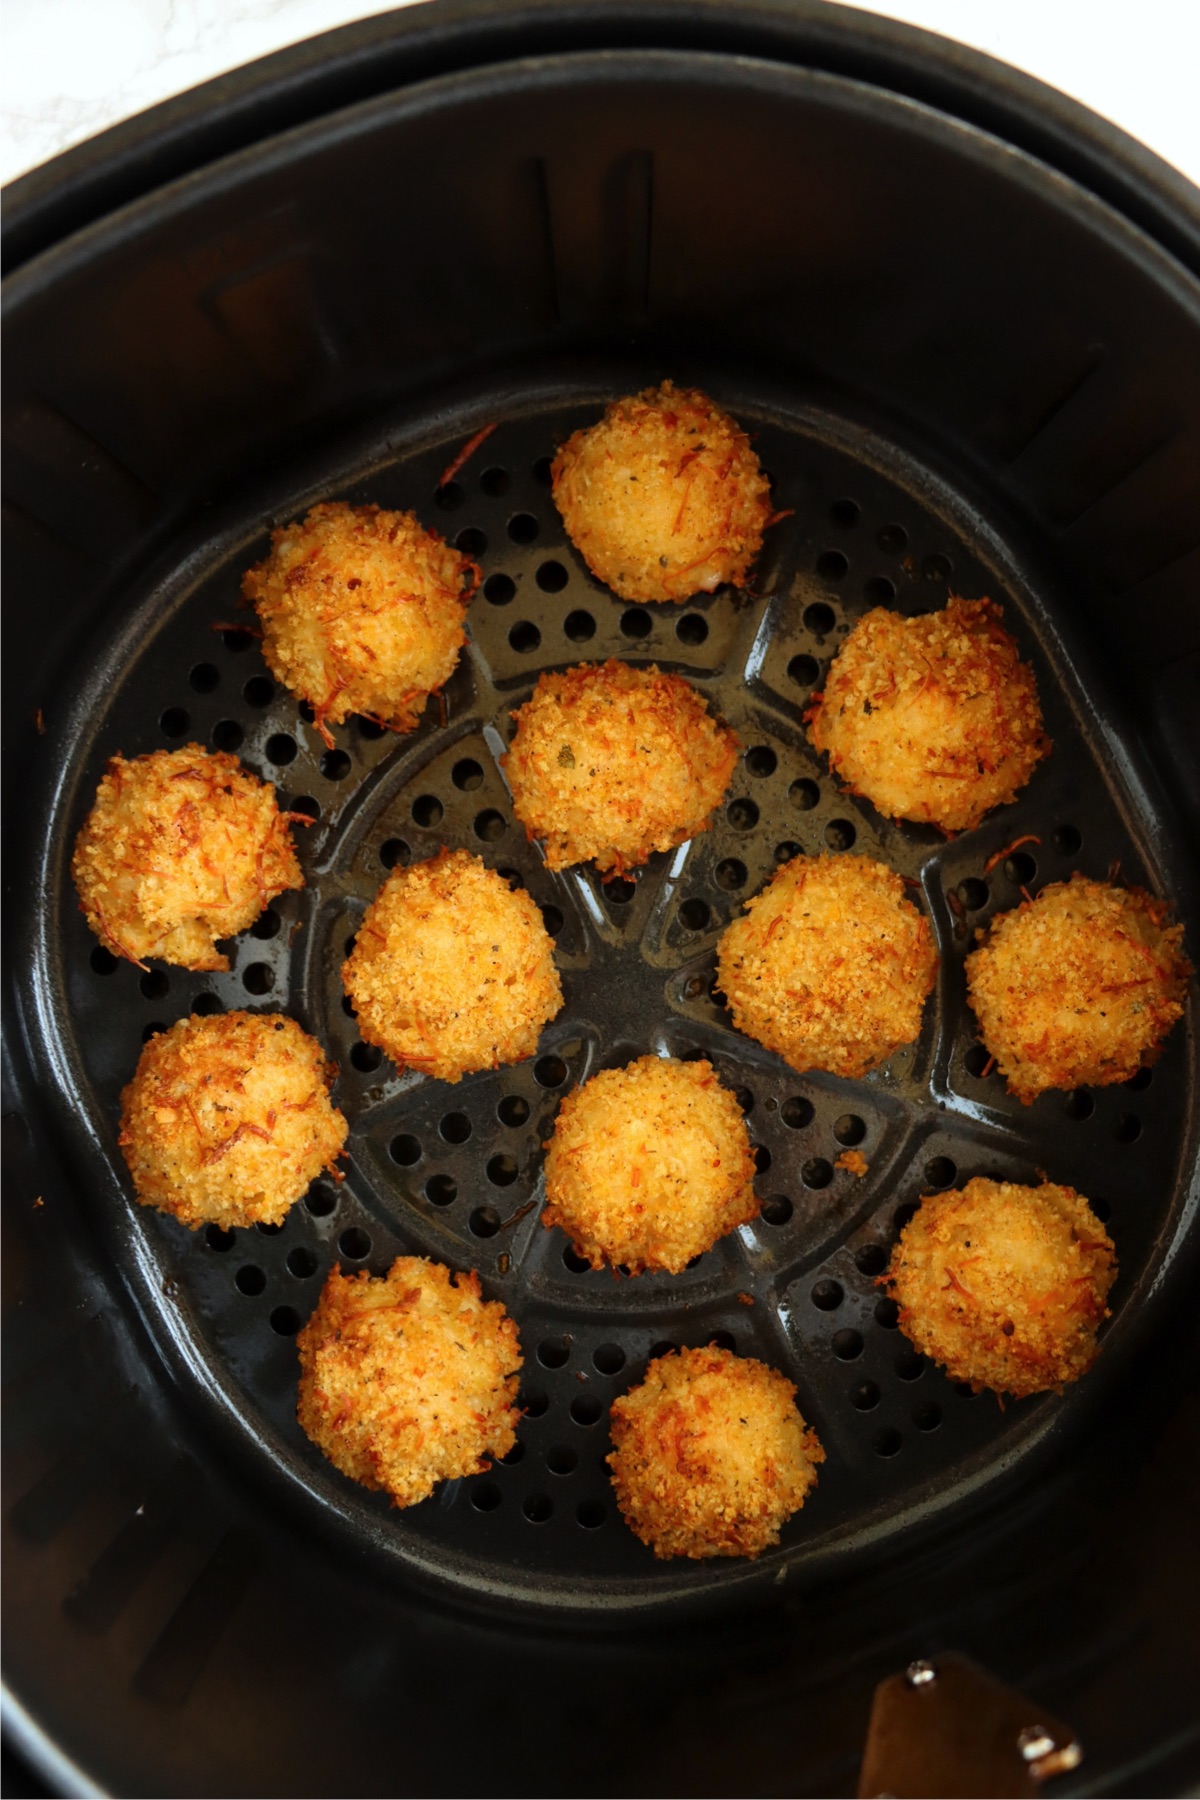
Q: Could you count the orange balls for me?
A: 13